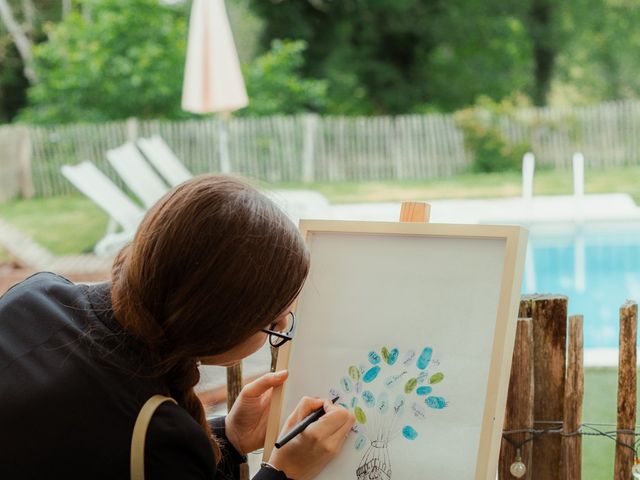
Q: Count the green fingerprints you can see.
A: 5